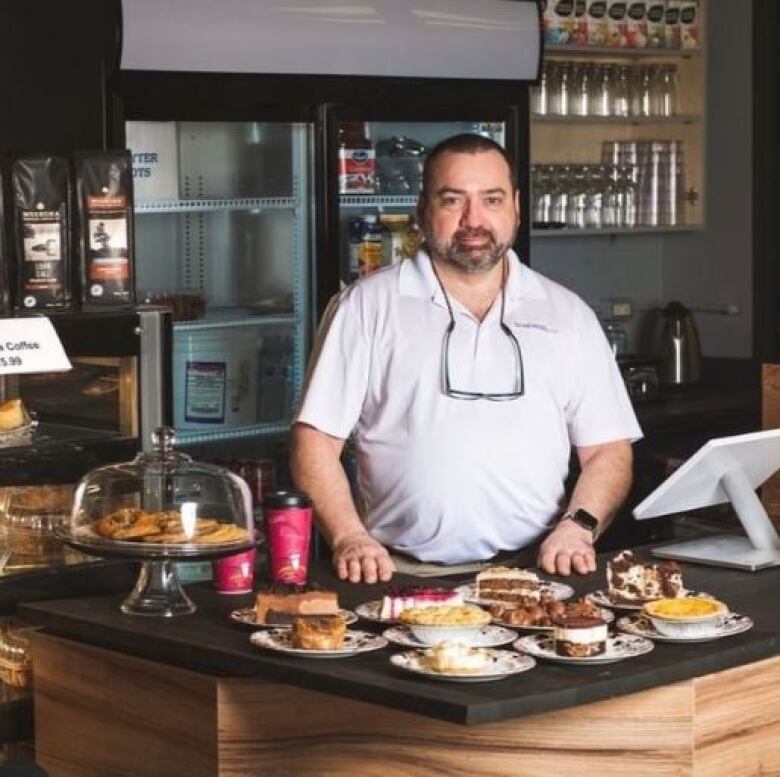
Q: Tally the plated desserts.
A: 10